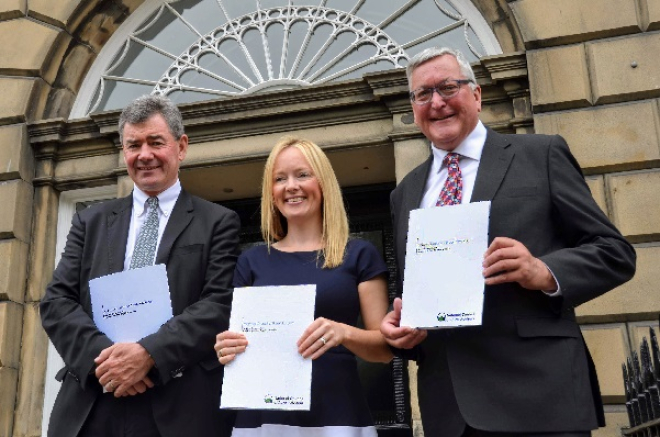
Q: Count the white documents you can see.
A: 3